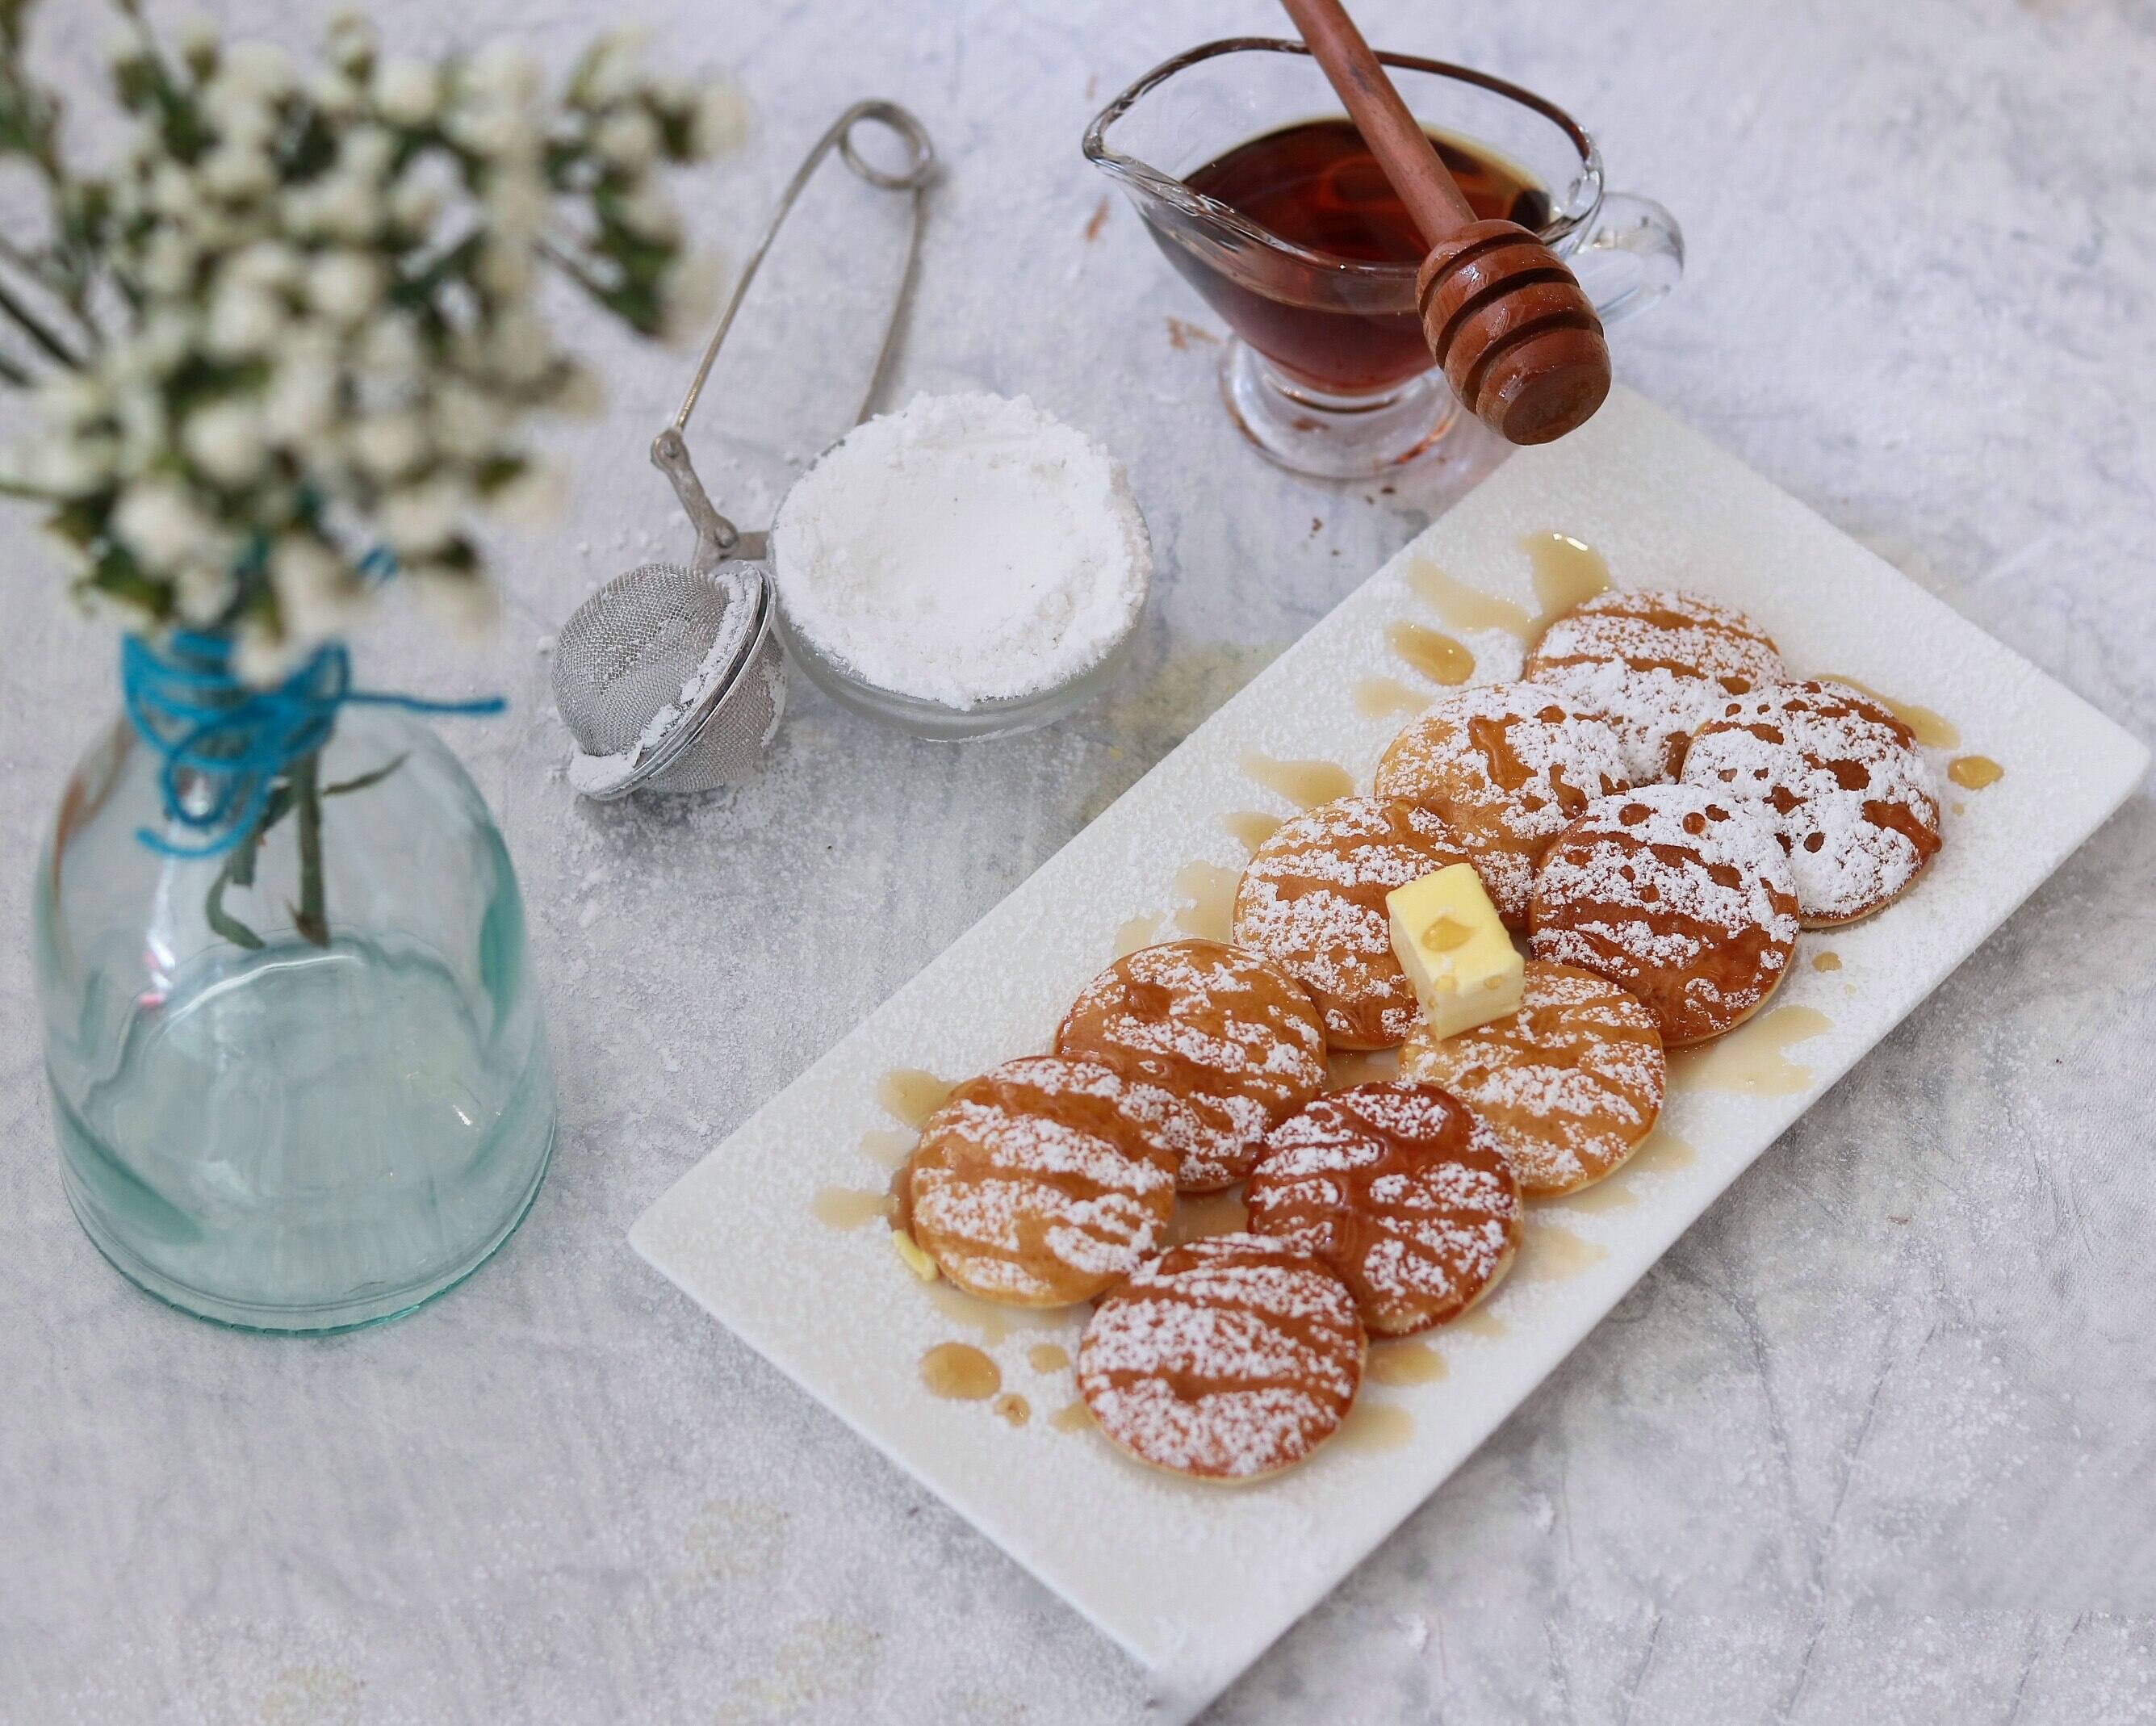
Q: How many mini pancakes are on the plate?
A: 10